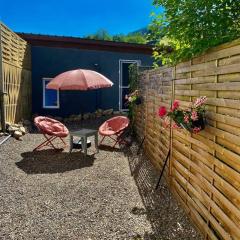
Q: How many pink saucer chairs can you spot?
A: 2